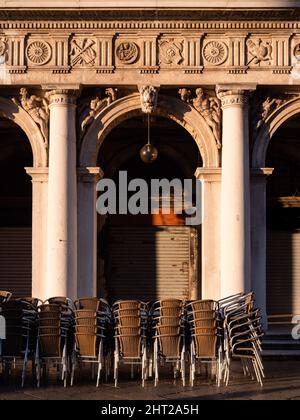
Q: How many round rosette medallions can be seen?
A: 2